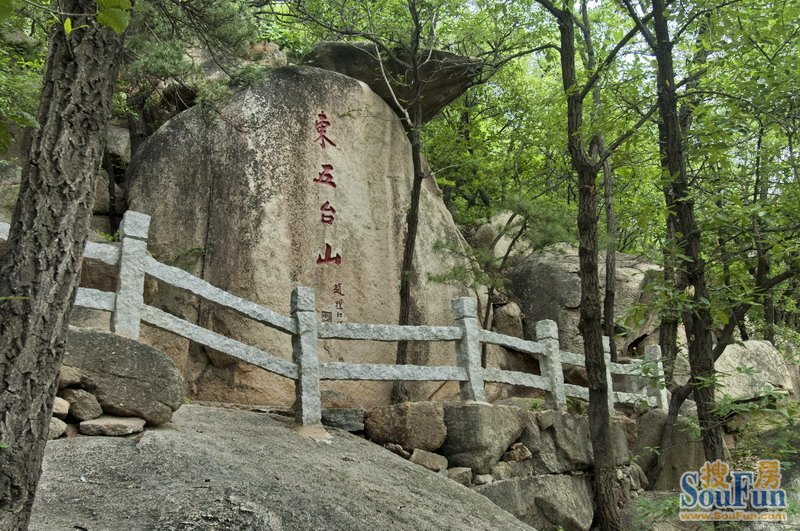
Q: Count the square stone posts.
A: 6